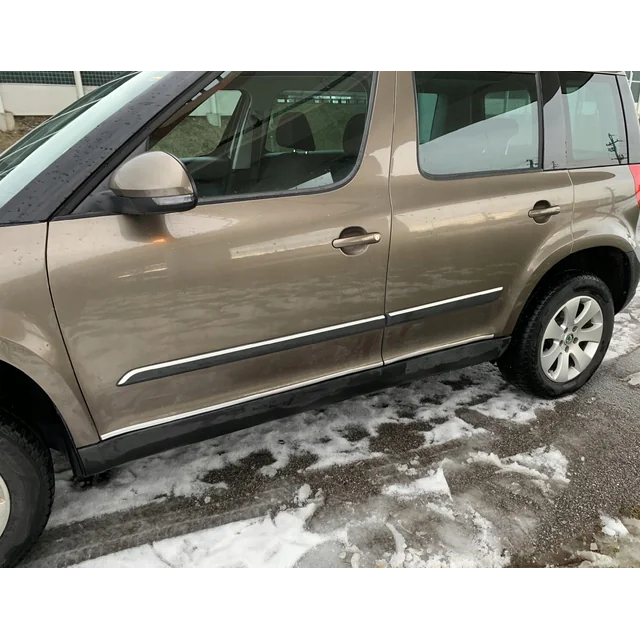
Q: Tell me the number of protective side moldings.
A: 2